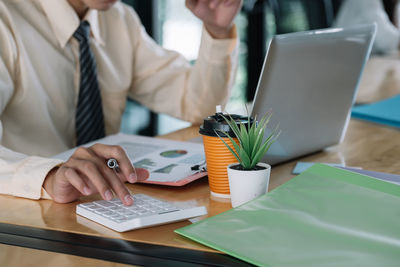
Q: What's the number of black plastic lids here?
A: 1